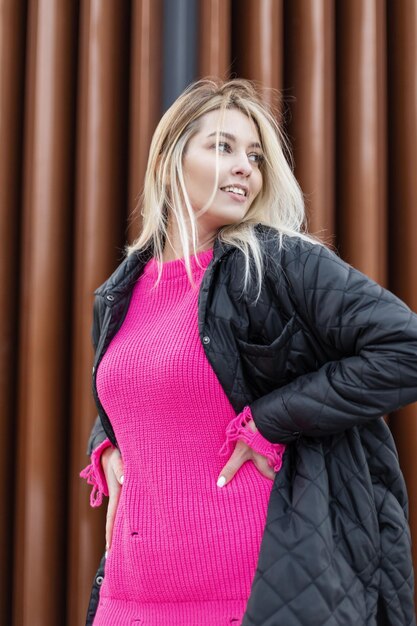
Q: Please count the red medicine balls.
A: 0